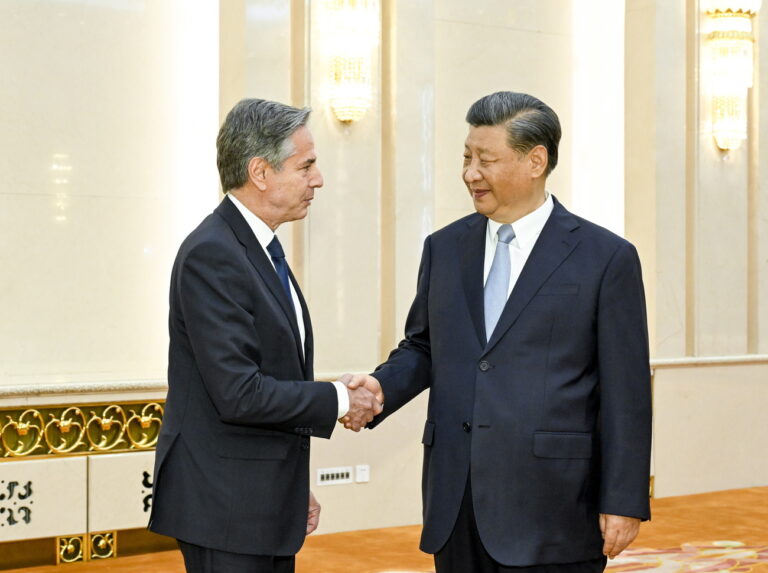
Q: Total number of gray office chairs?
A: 0